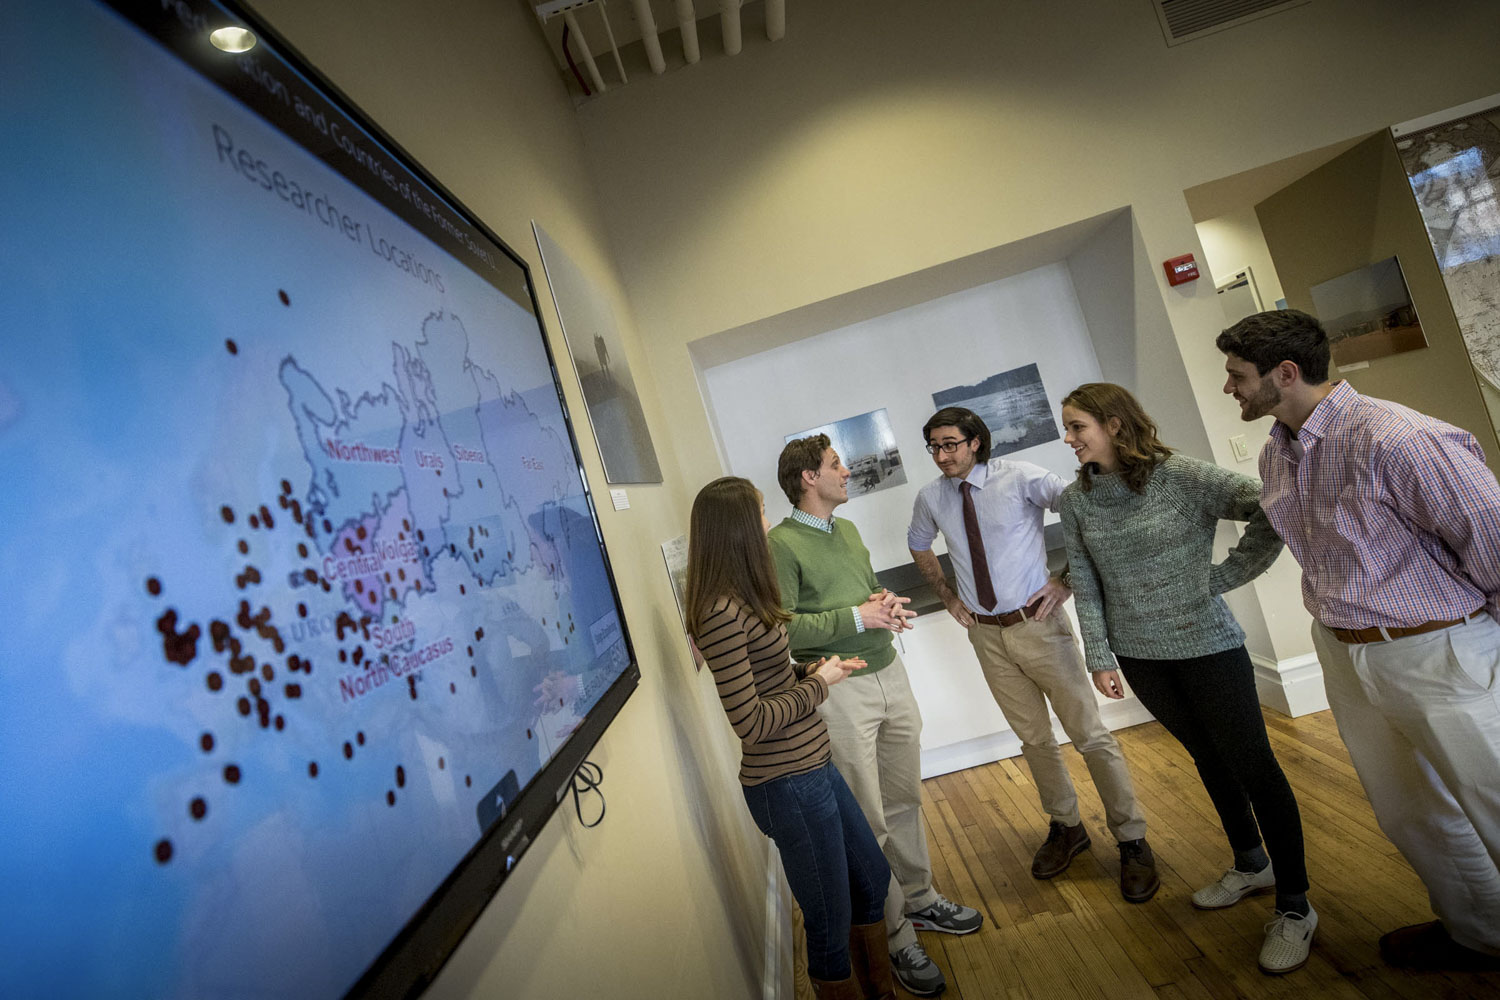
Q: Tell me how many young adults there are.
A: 5